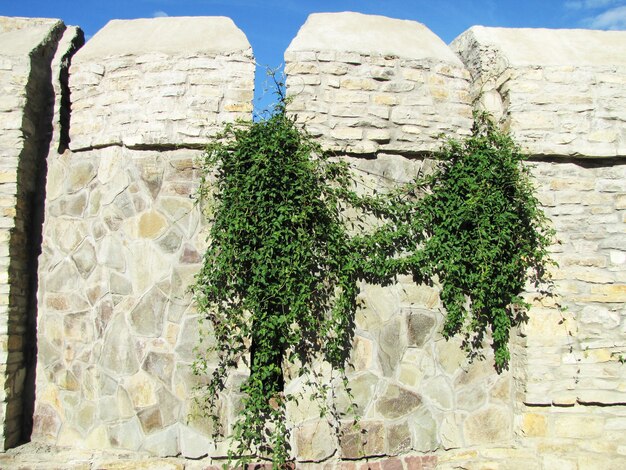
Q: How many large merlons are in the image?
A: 4